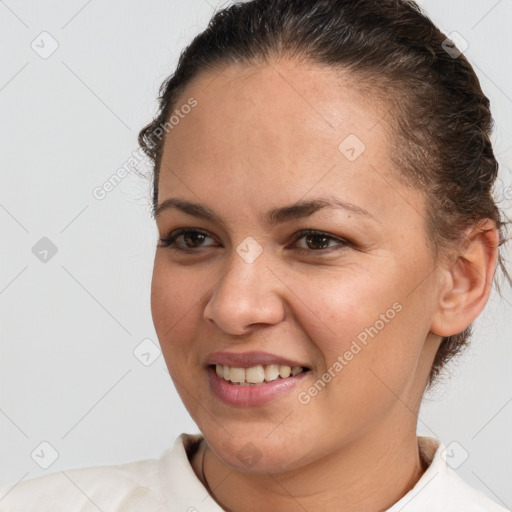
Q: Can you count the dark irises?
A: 2